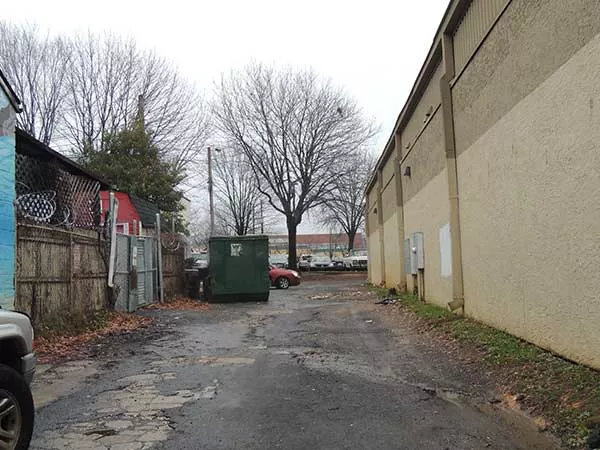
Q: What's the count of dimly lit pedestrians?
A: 0